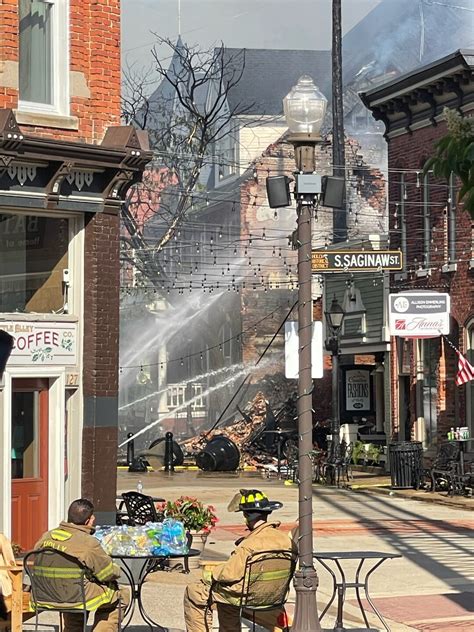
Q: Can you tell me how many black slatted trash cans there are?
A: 1